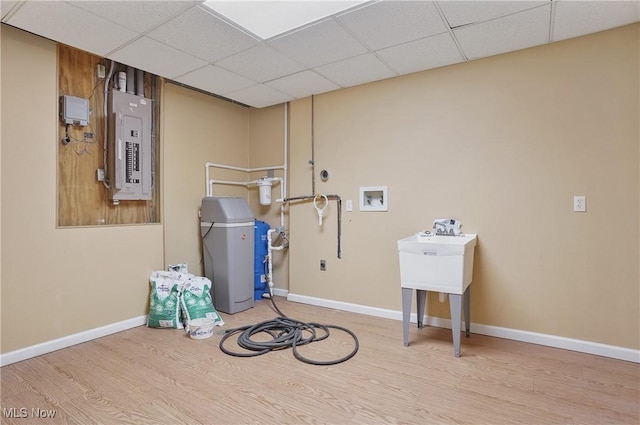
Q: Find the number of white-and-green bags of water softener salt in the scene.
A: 2